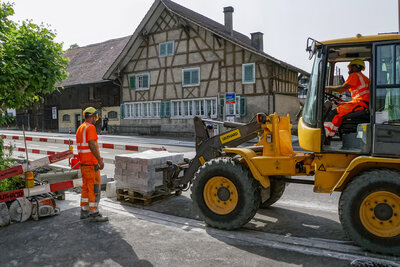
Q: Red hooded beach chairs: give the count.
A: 0